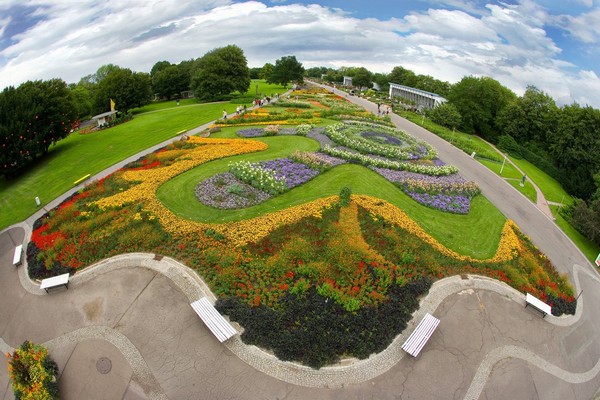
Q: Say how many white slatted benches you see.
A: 5